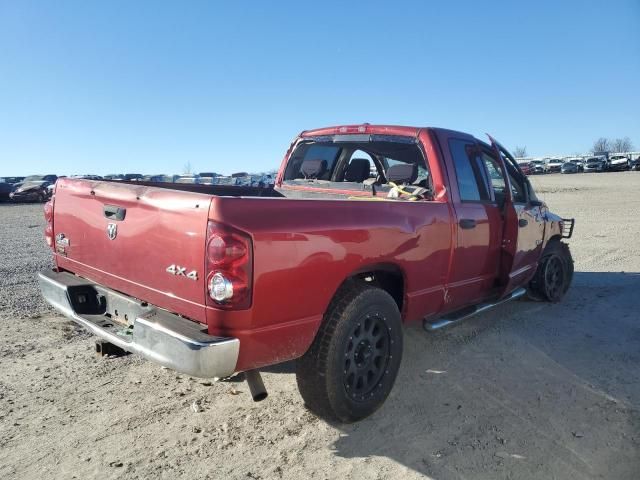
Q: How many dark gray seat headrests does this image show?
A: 3